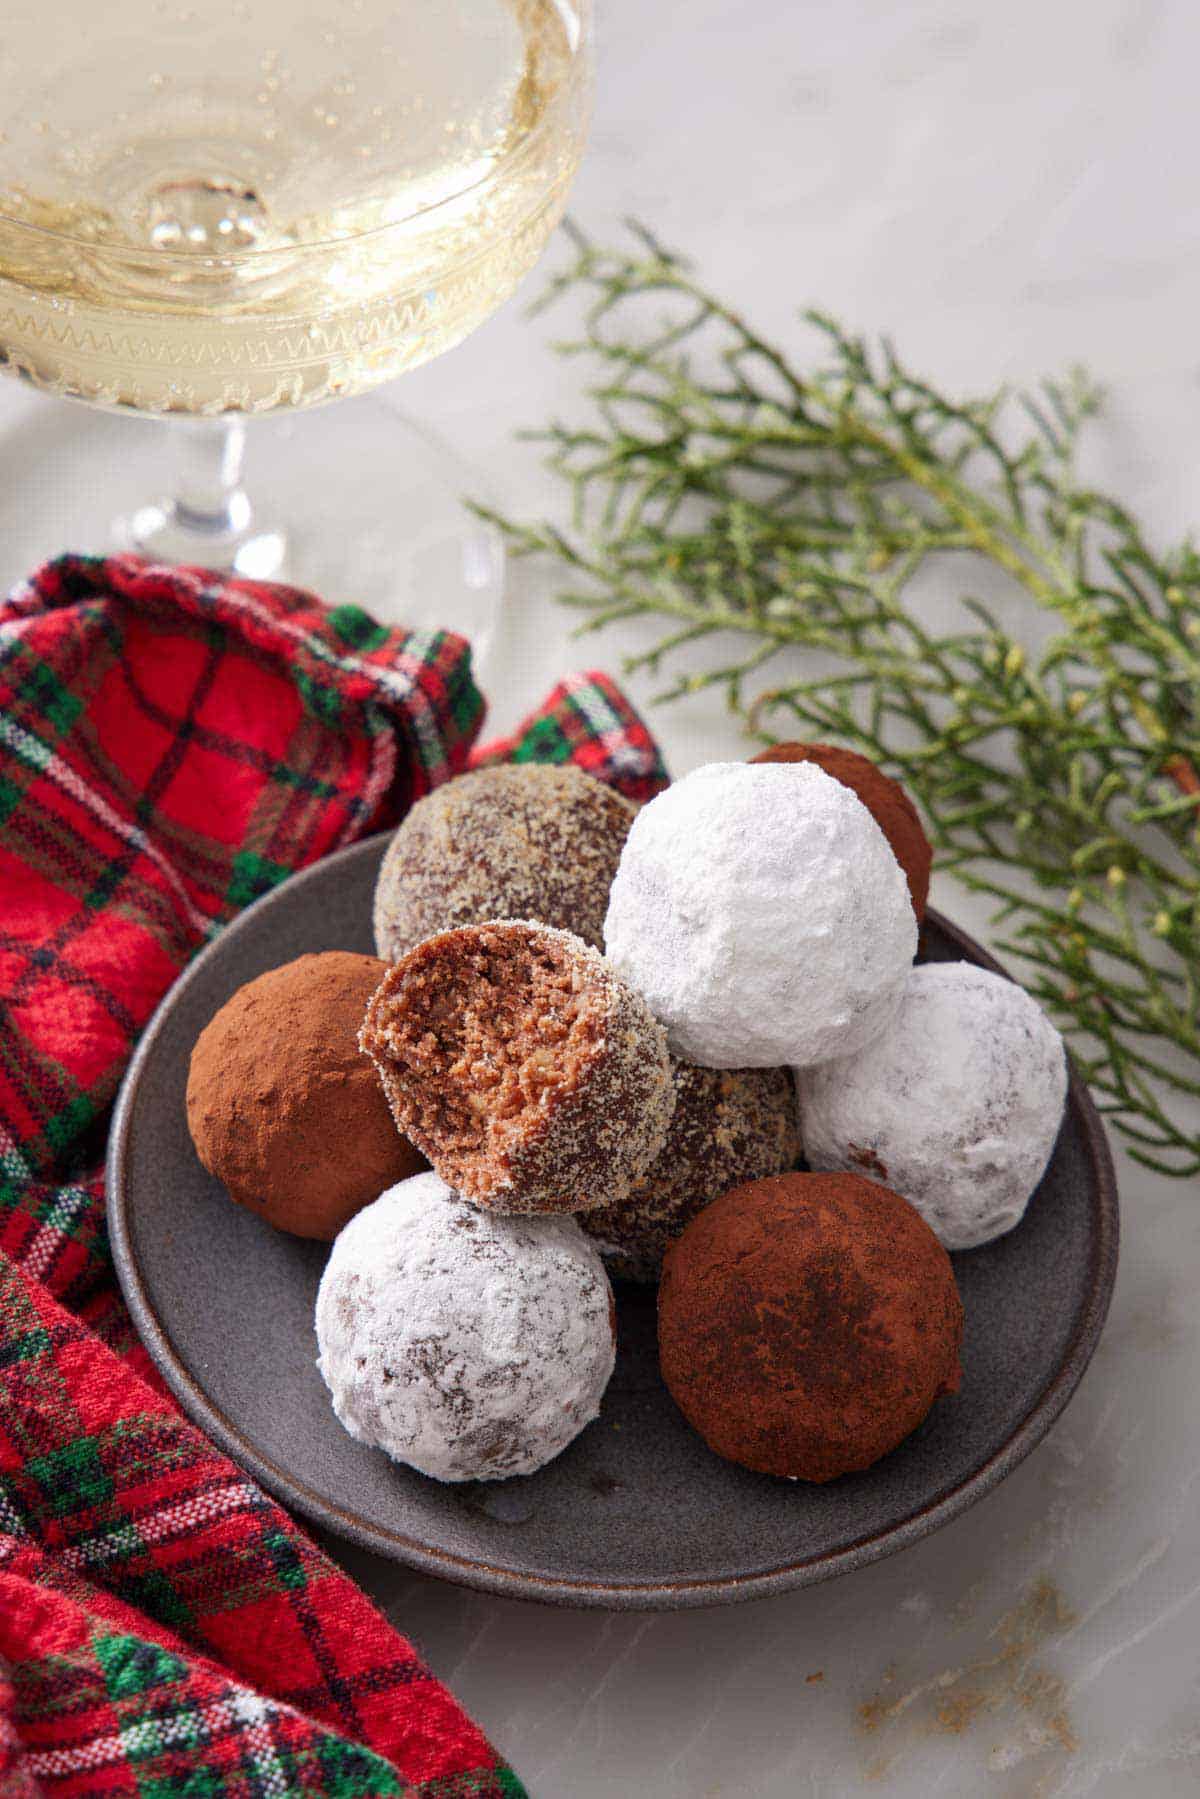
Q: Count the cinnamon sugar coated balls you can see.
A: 3